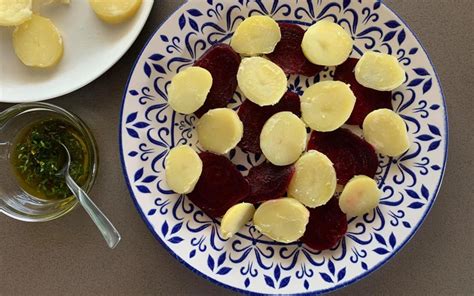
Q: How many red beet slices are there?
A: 8